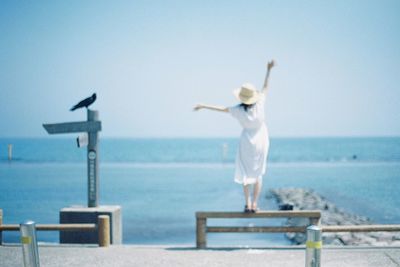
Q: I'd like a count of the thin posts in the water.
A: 2